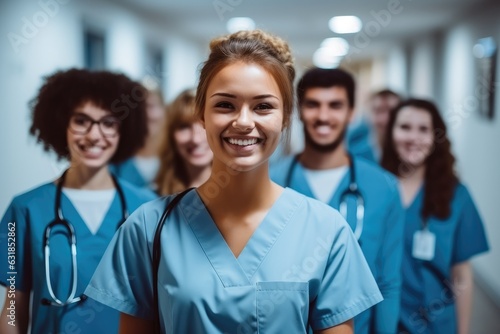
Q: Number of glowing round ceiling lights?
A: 4